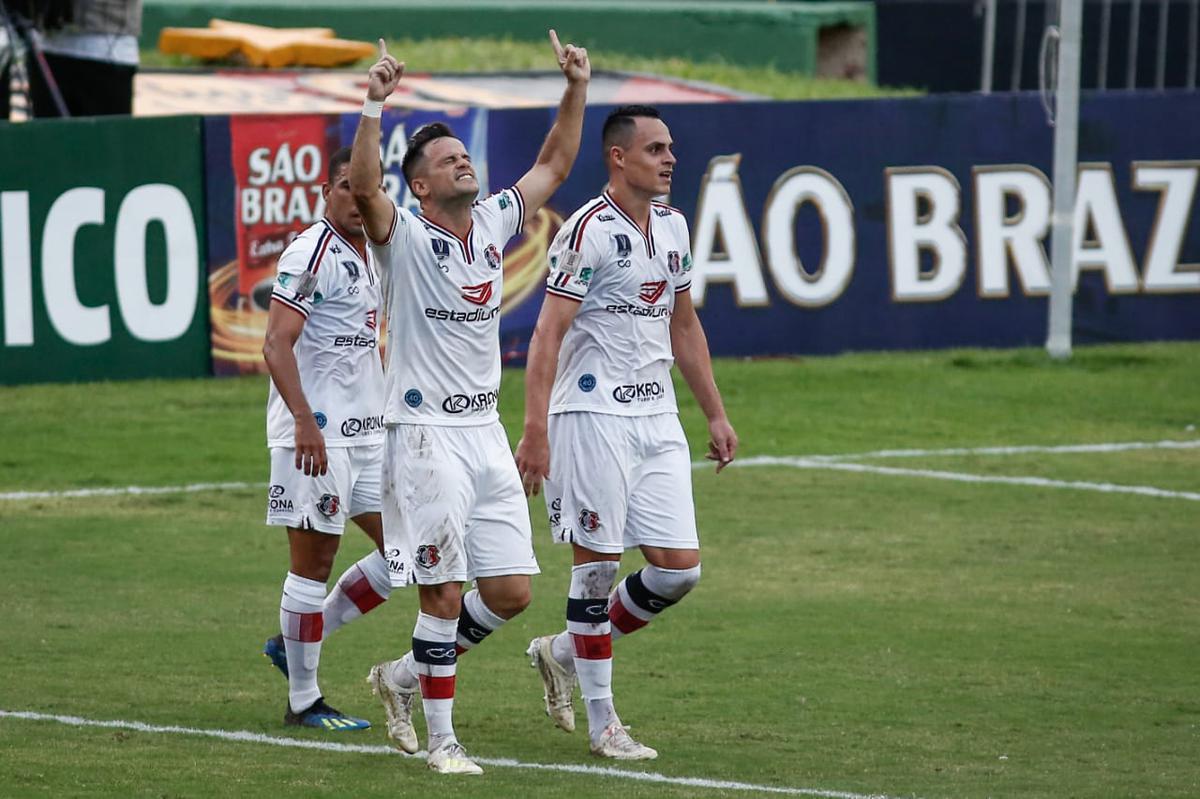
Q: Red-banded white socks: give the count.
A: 6